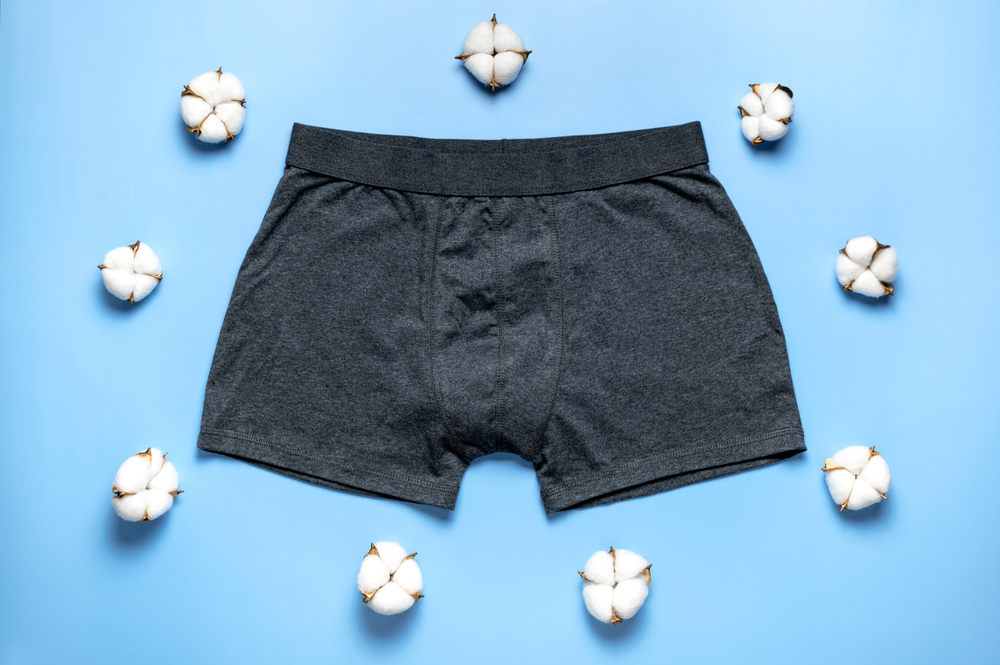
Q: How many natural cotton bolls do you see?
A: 9